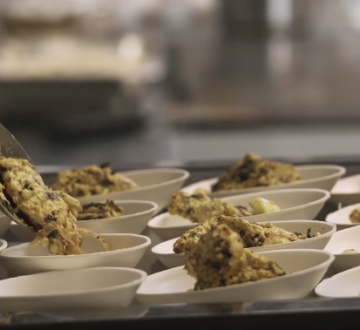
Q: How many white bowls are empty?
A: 1